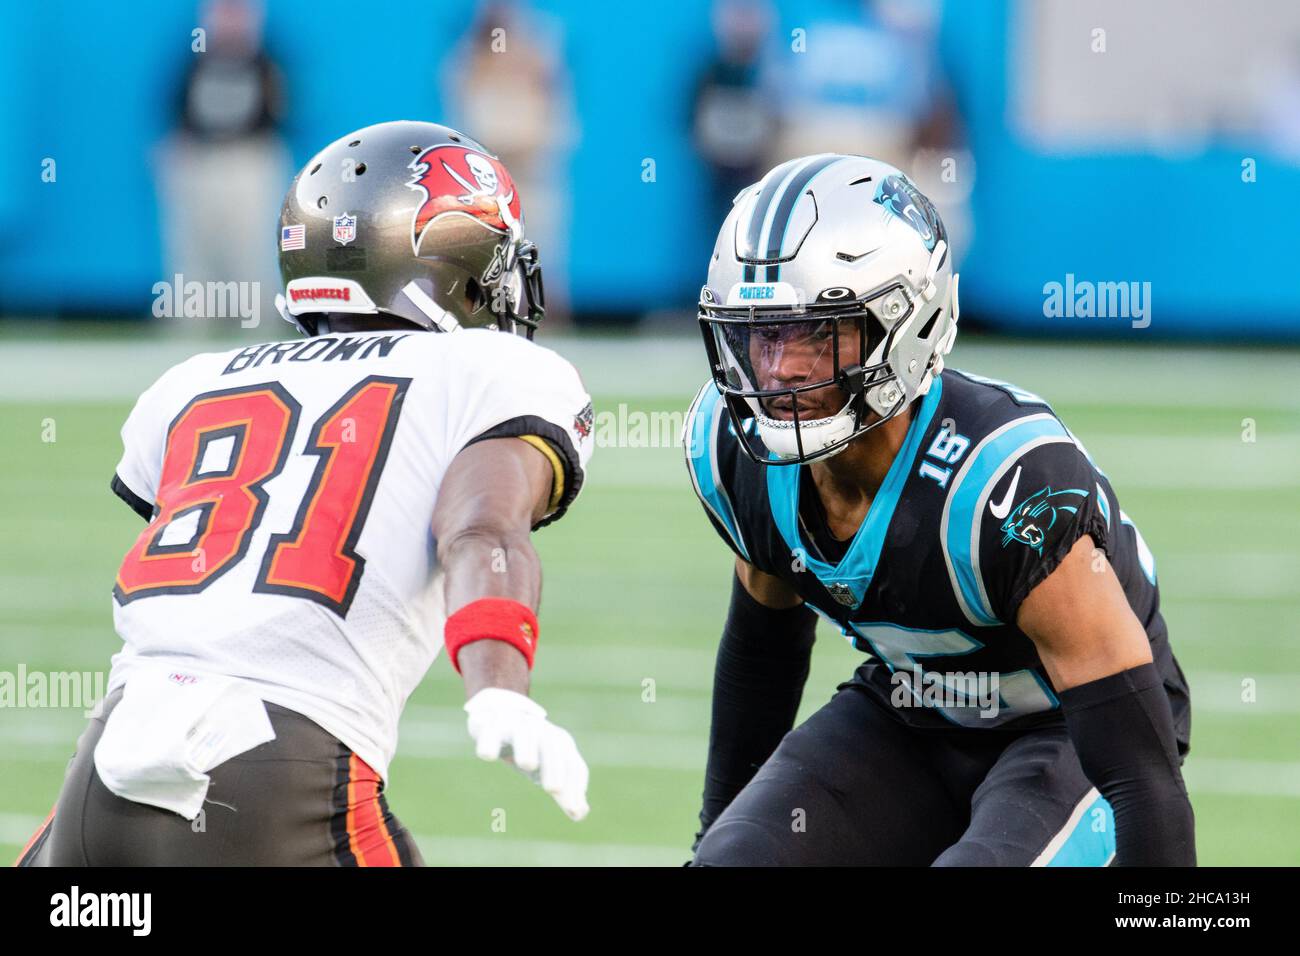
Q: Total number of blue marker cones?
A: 0